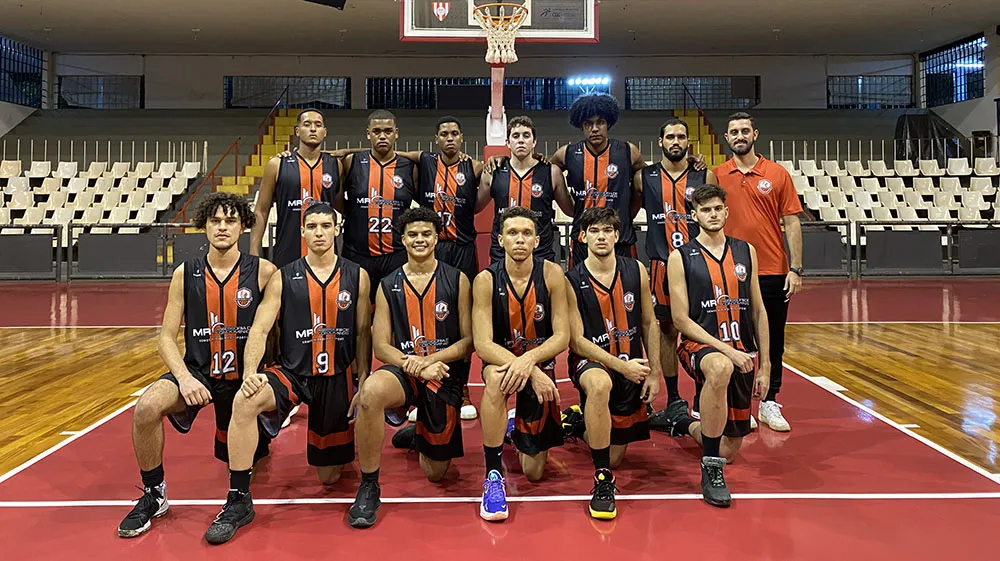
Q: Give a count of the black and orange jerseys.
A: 12